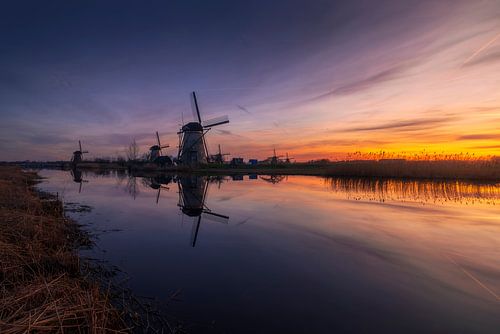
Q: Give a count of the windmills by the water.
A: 6